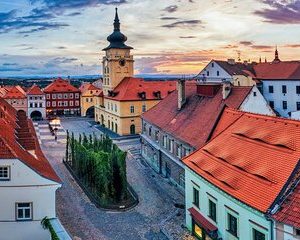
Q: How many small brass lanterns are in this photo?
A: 0